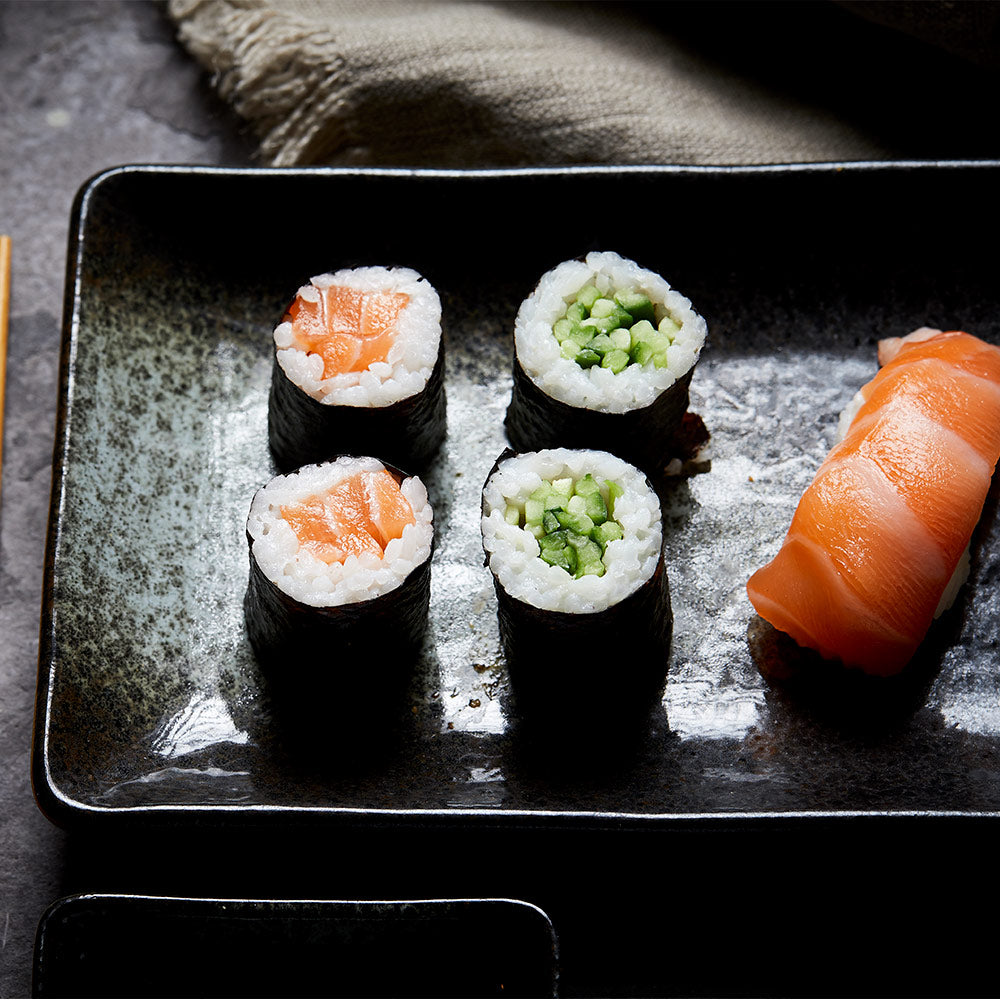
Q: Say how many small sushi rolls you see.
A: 4